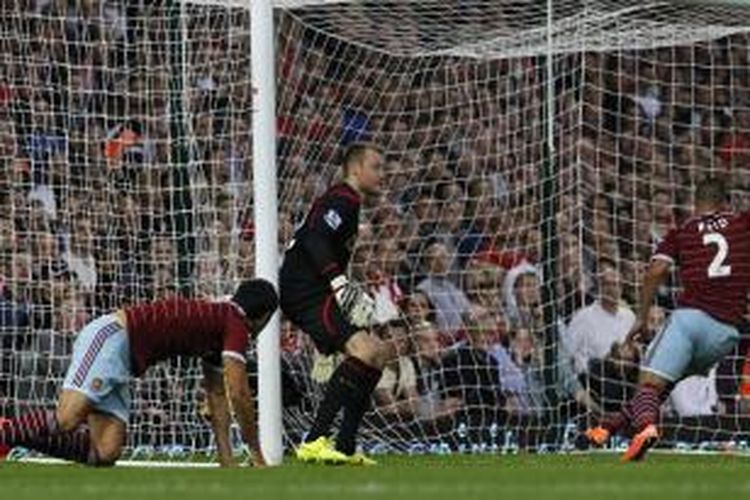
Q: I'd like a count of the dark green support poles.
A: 2